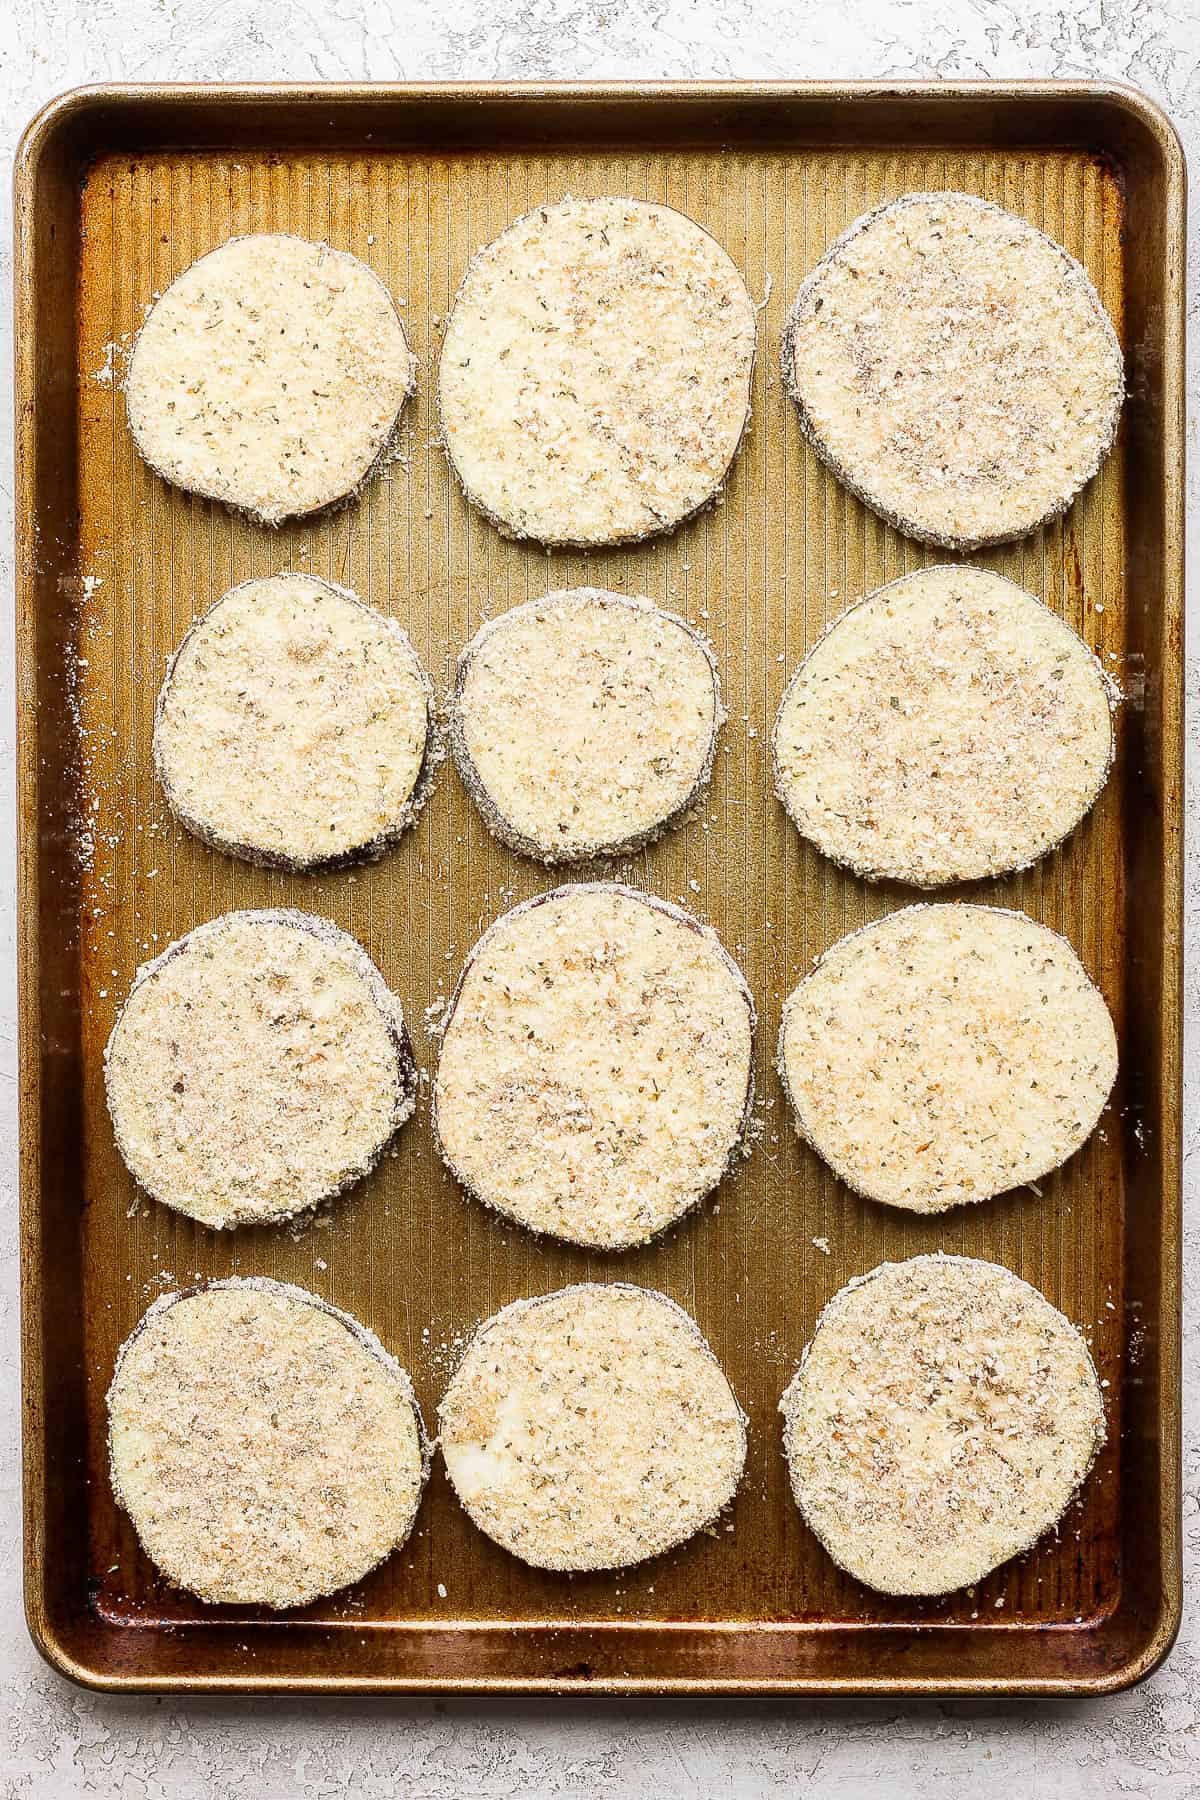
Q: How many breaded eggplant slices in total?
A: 12